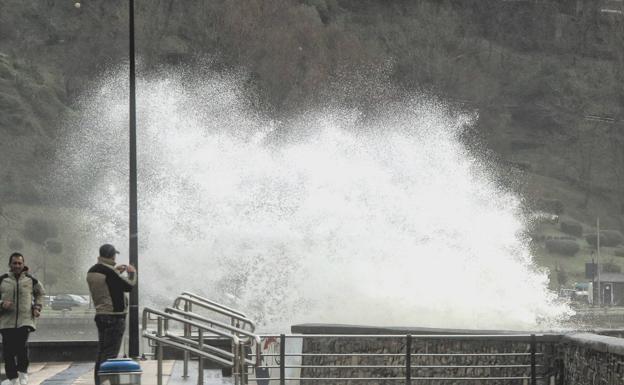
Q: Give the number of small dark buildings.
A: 1